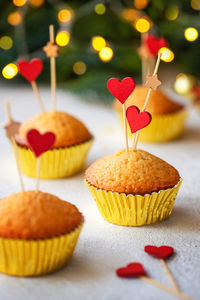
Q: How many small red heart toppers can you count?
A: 7